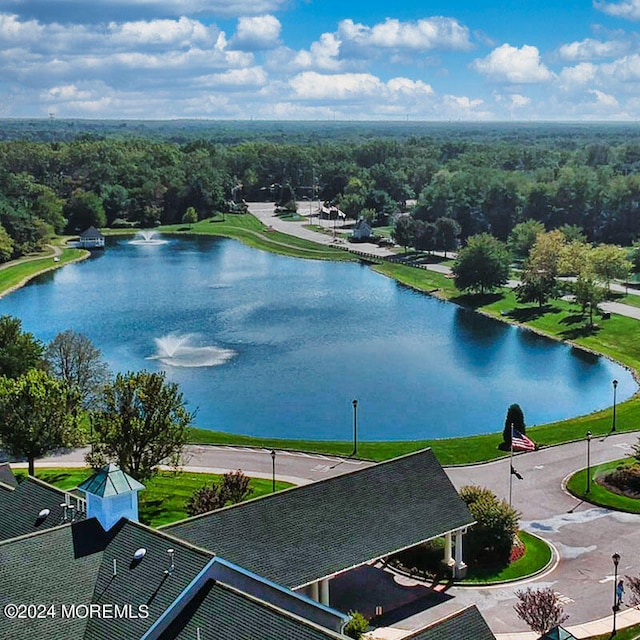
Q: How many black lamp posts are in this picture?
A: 5